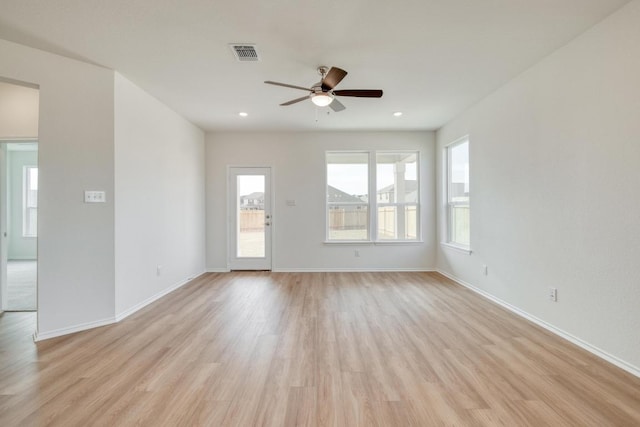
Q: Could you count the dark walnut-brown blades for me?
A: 2